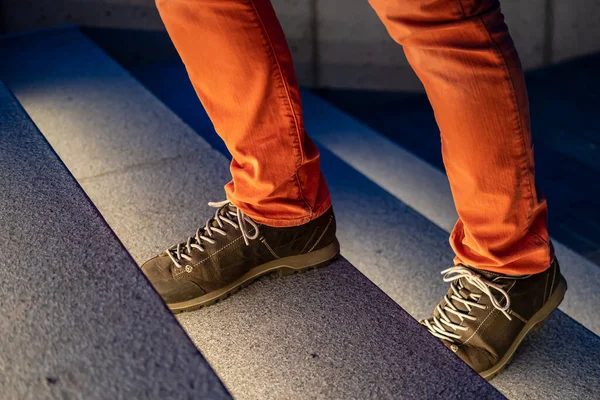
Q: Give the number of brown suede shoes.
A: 2